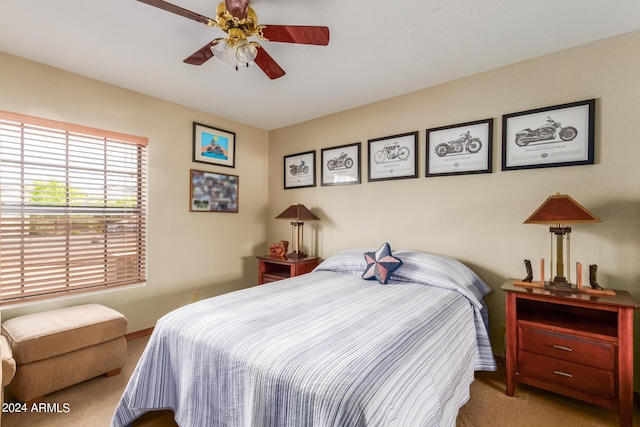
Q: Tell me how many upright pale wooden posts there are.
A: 2